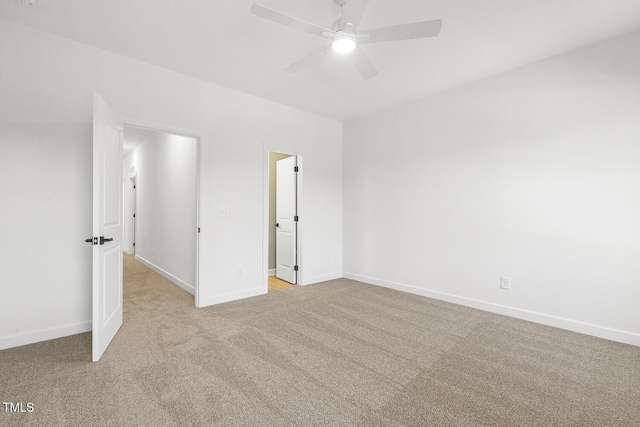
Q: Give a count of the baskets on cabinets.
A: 0